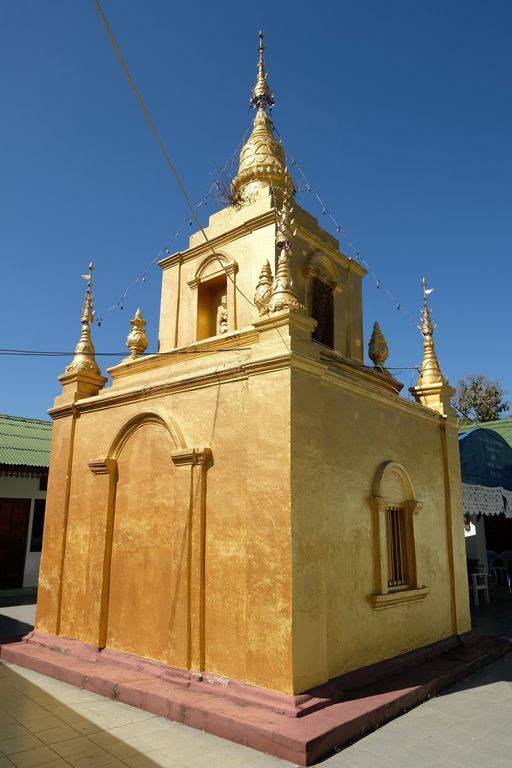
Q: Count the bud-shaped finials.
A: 3